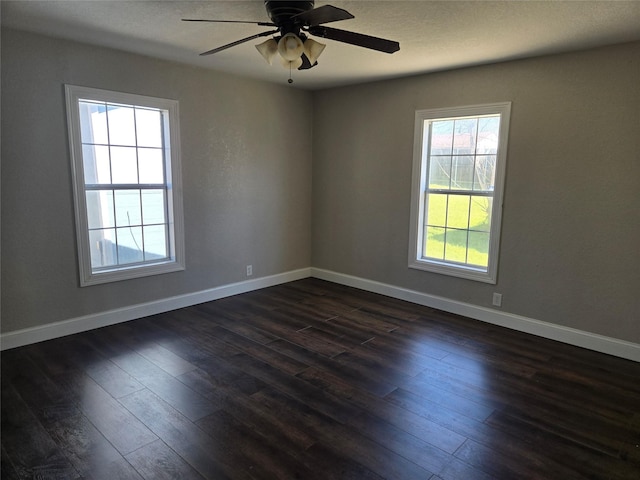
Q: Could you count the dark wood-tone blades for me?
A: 5